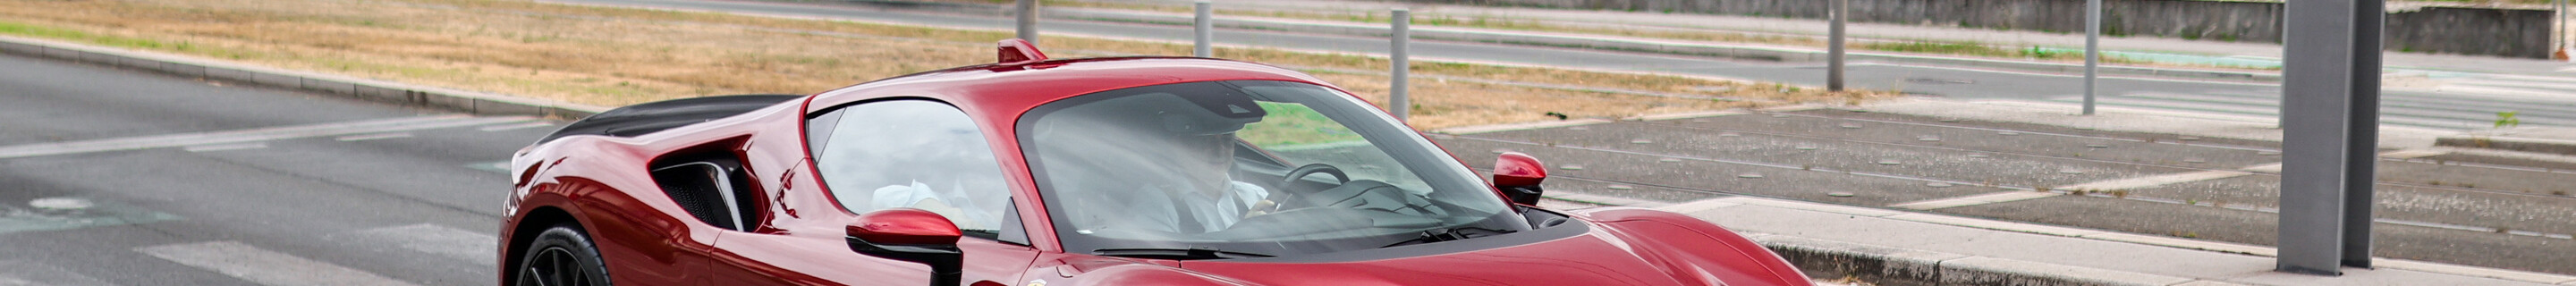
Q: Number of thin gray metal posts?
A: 5